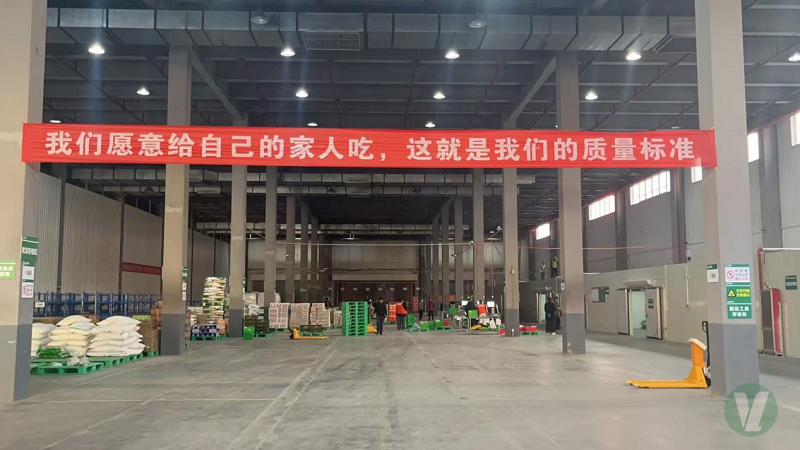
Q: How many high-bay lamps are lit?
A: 12